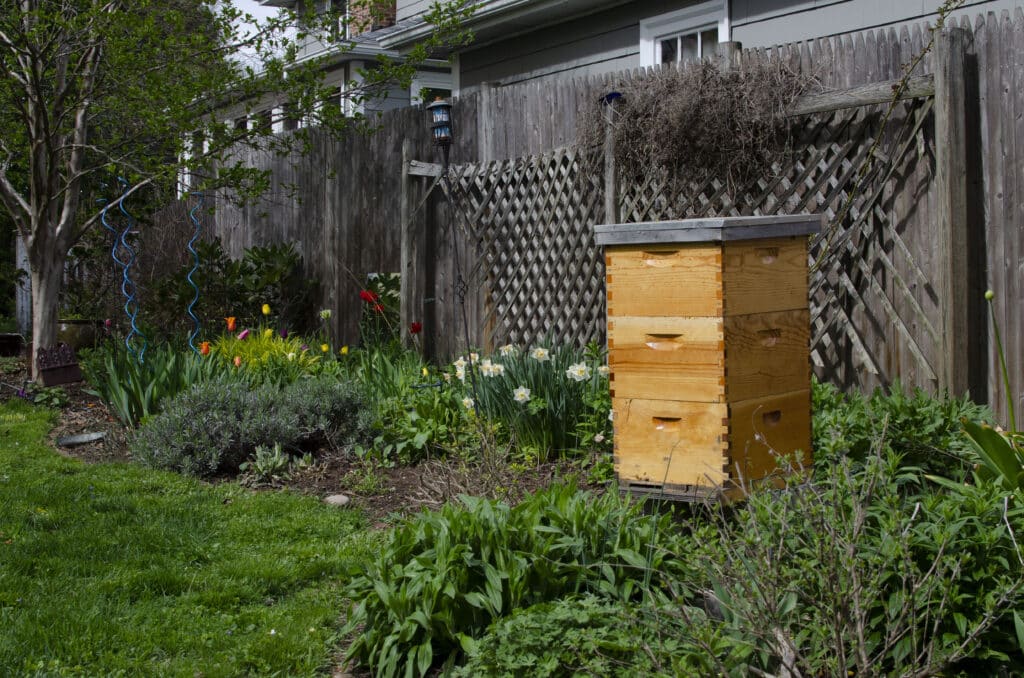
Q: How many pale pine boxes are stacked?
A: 3